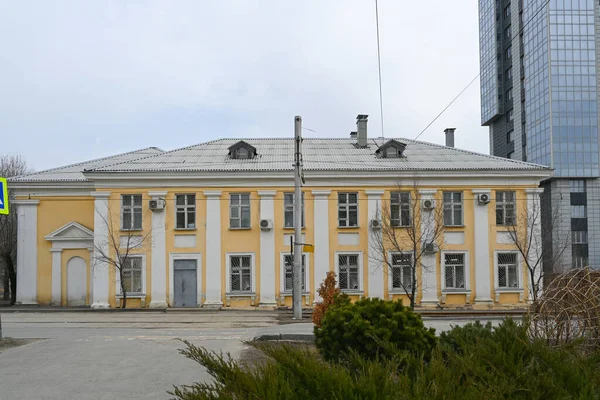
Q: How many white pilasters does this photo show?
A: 10